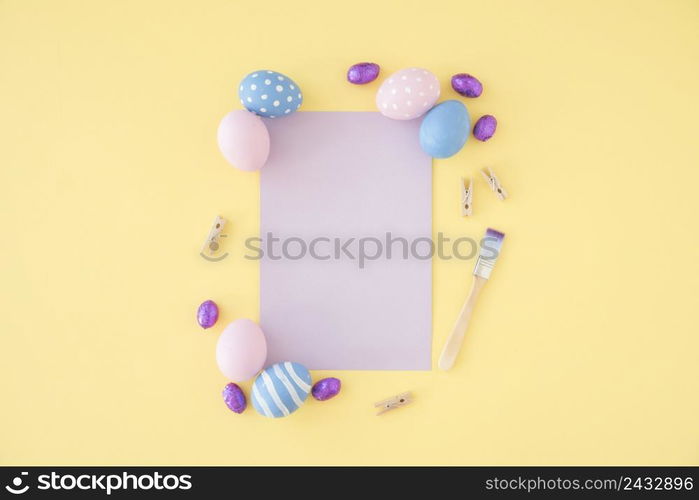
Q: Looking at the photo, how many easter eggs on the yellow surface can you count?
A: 12